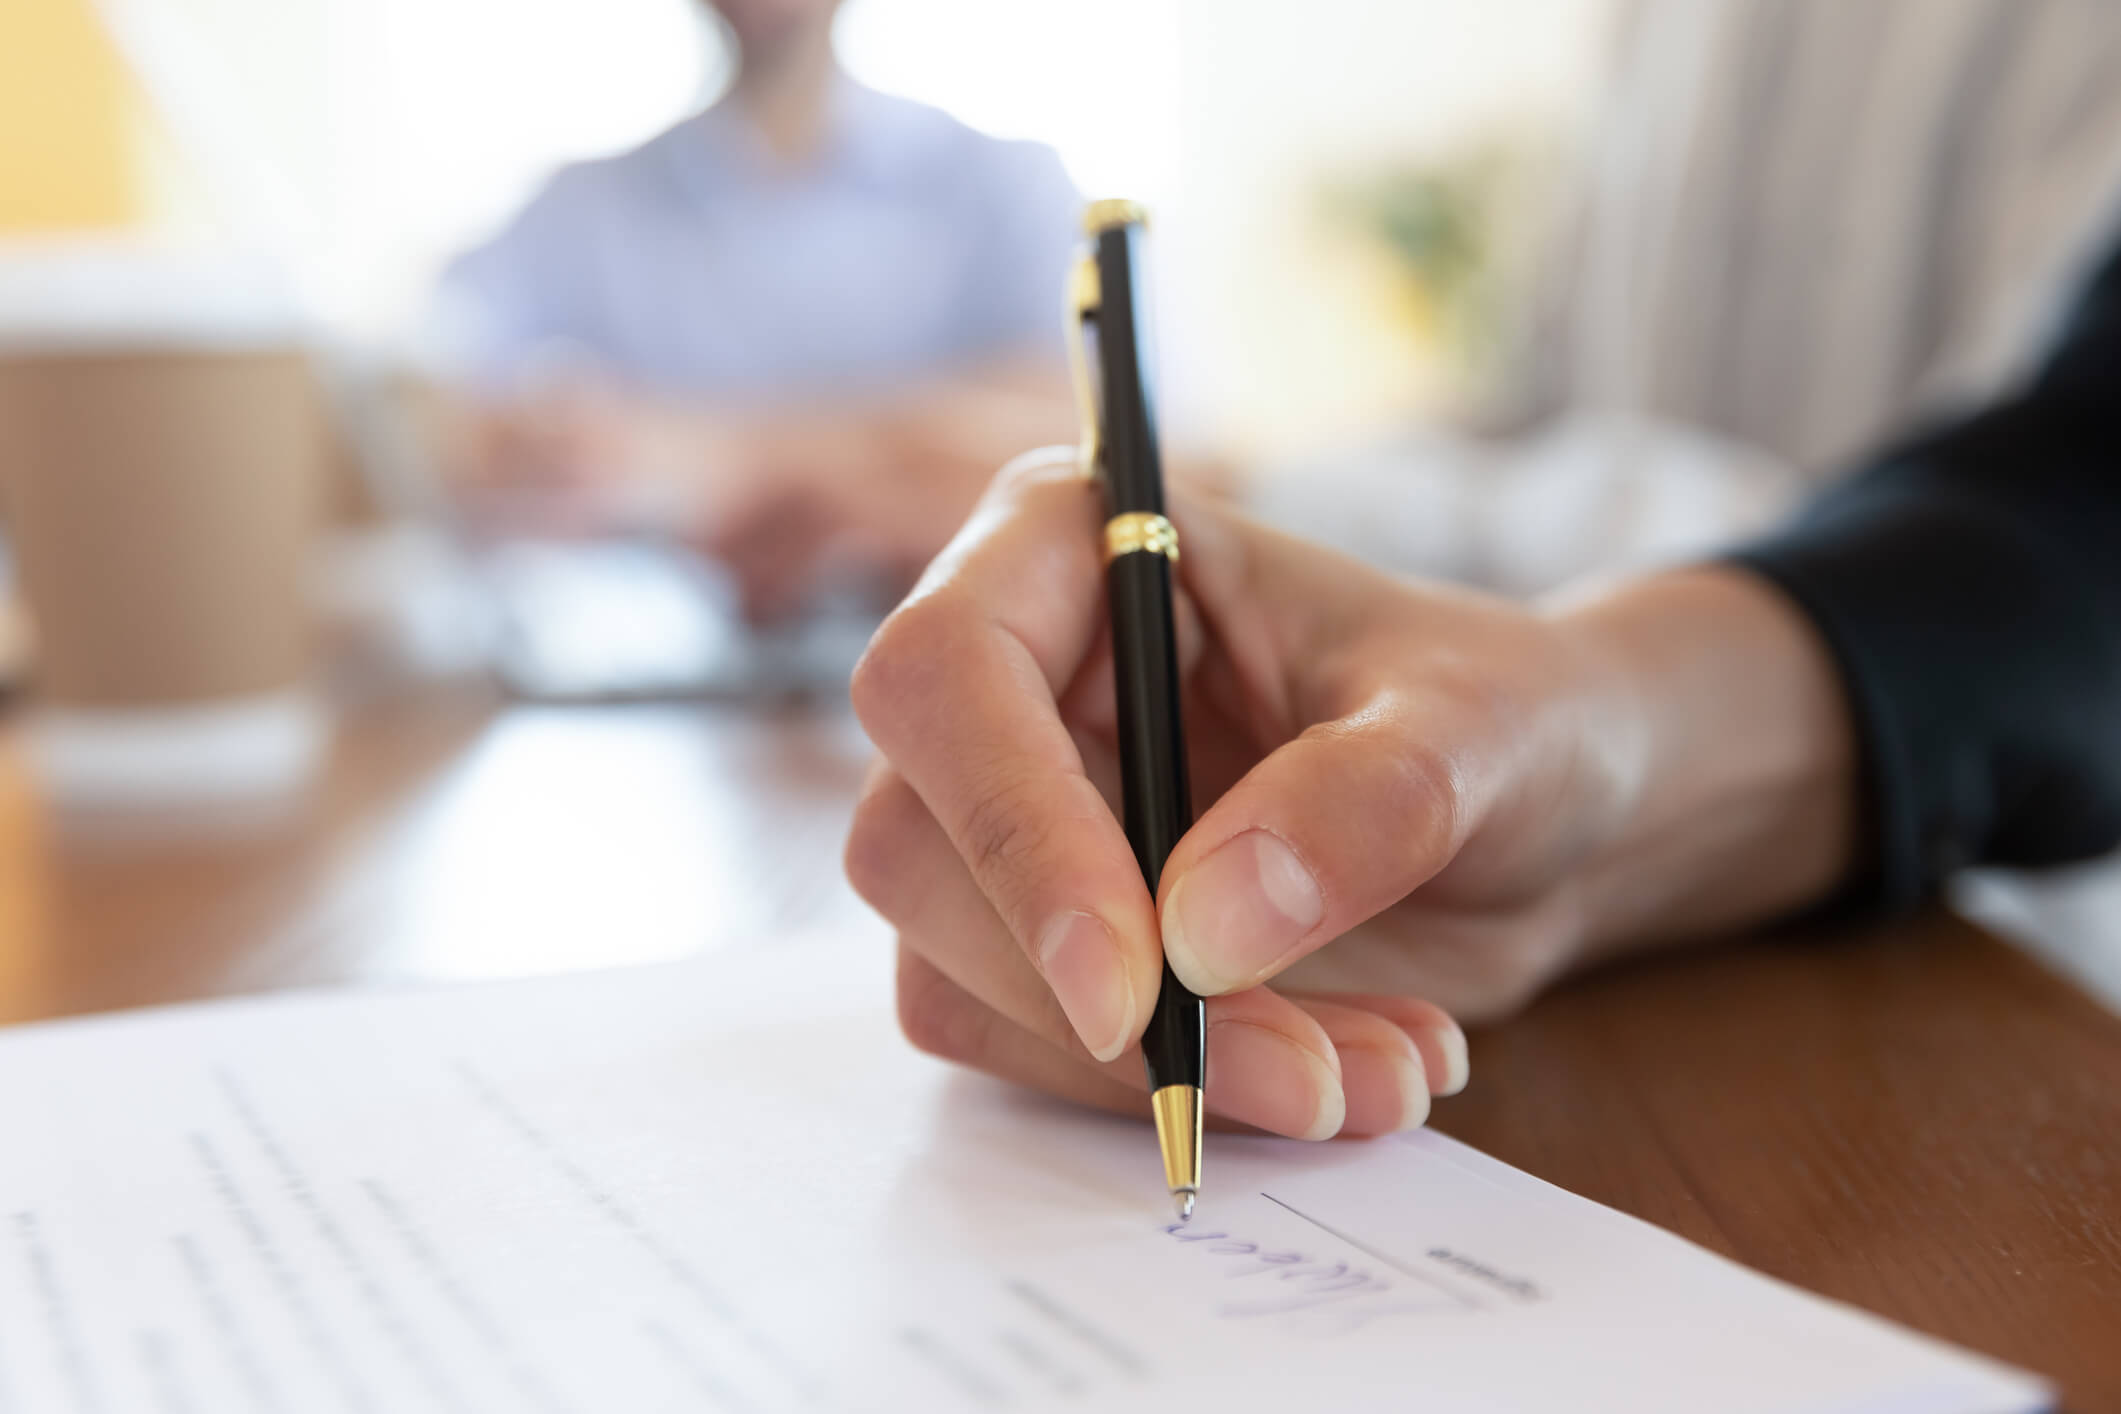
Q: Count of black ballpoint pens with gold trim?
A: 1